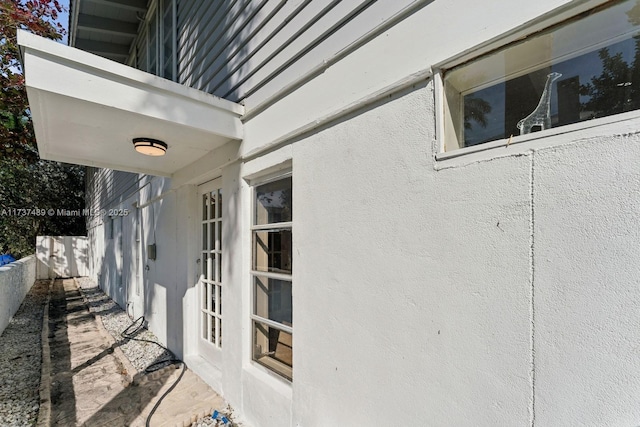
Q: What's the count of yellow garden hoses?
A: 0